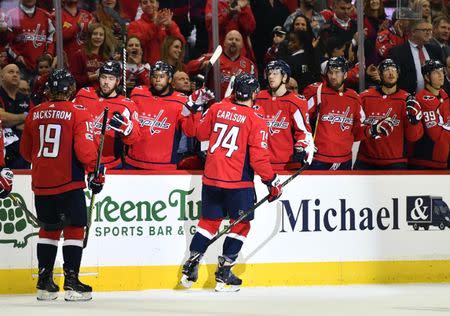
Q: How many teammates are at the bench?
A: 6